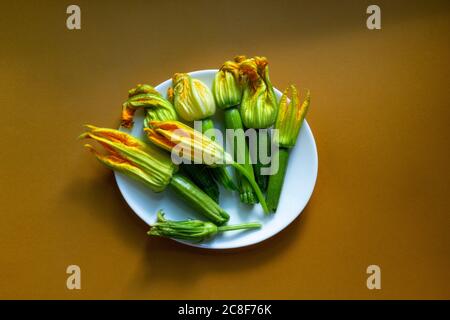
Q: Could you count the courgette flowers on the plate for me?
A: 8